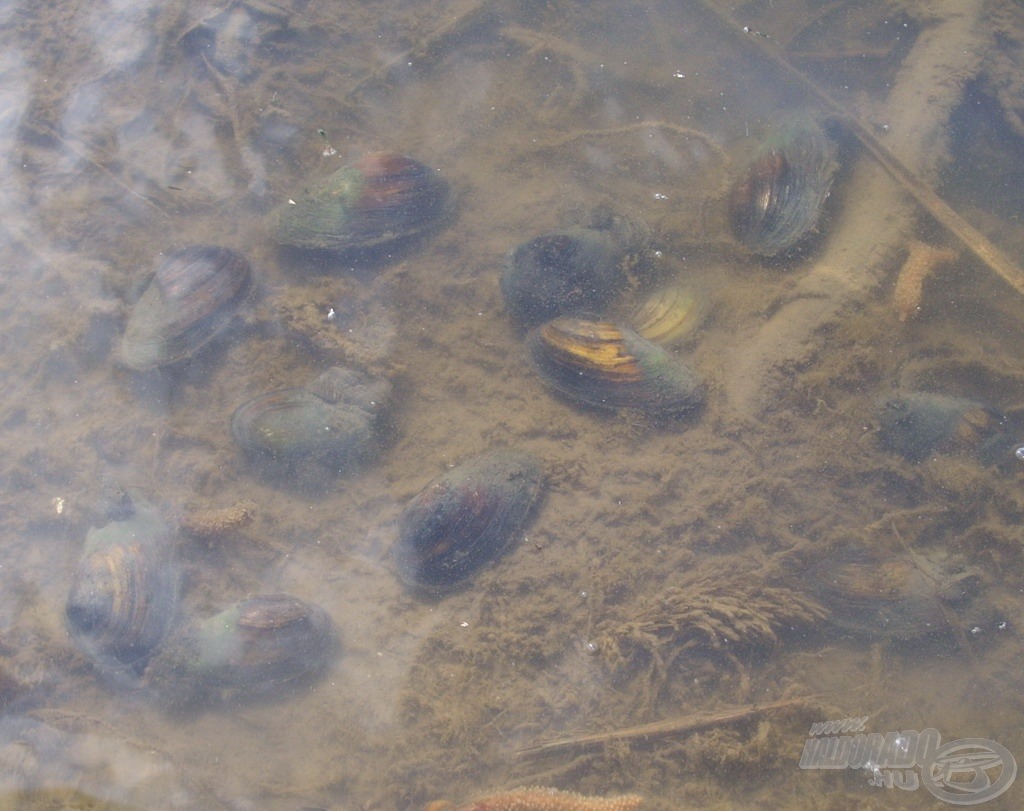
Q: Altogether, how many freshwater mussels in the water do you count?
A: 12